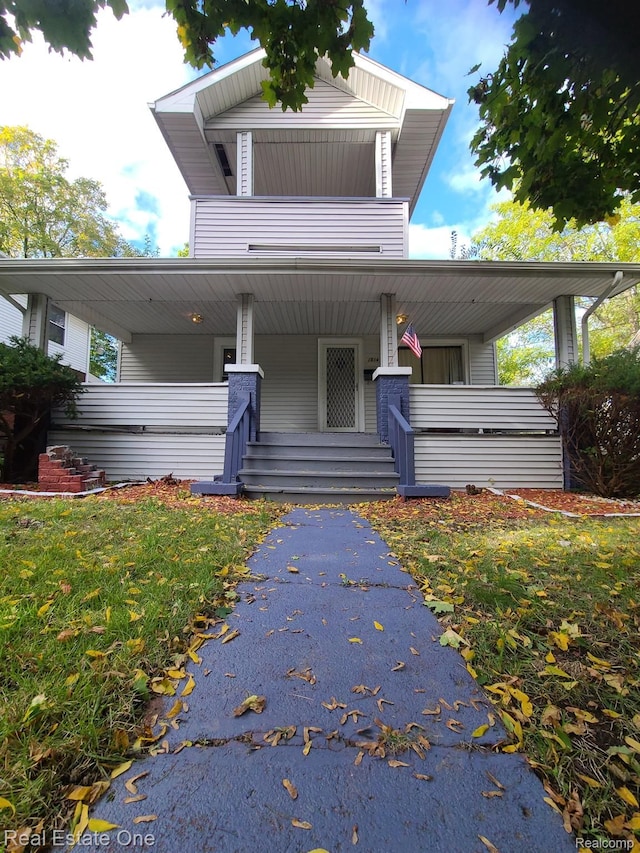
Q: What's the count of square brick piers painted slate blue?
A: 2